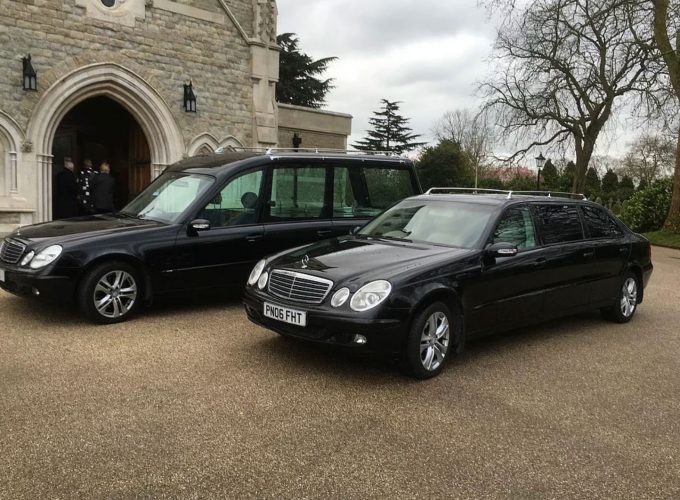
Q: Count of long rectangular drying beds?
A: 0